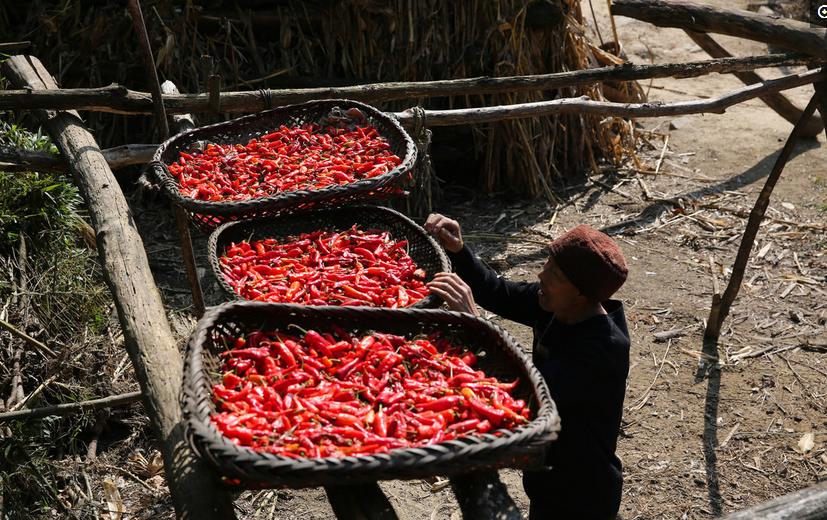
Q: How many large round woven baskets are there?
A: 3